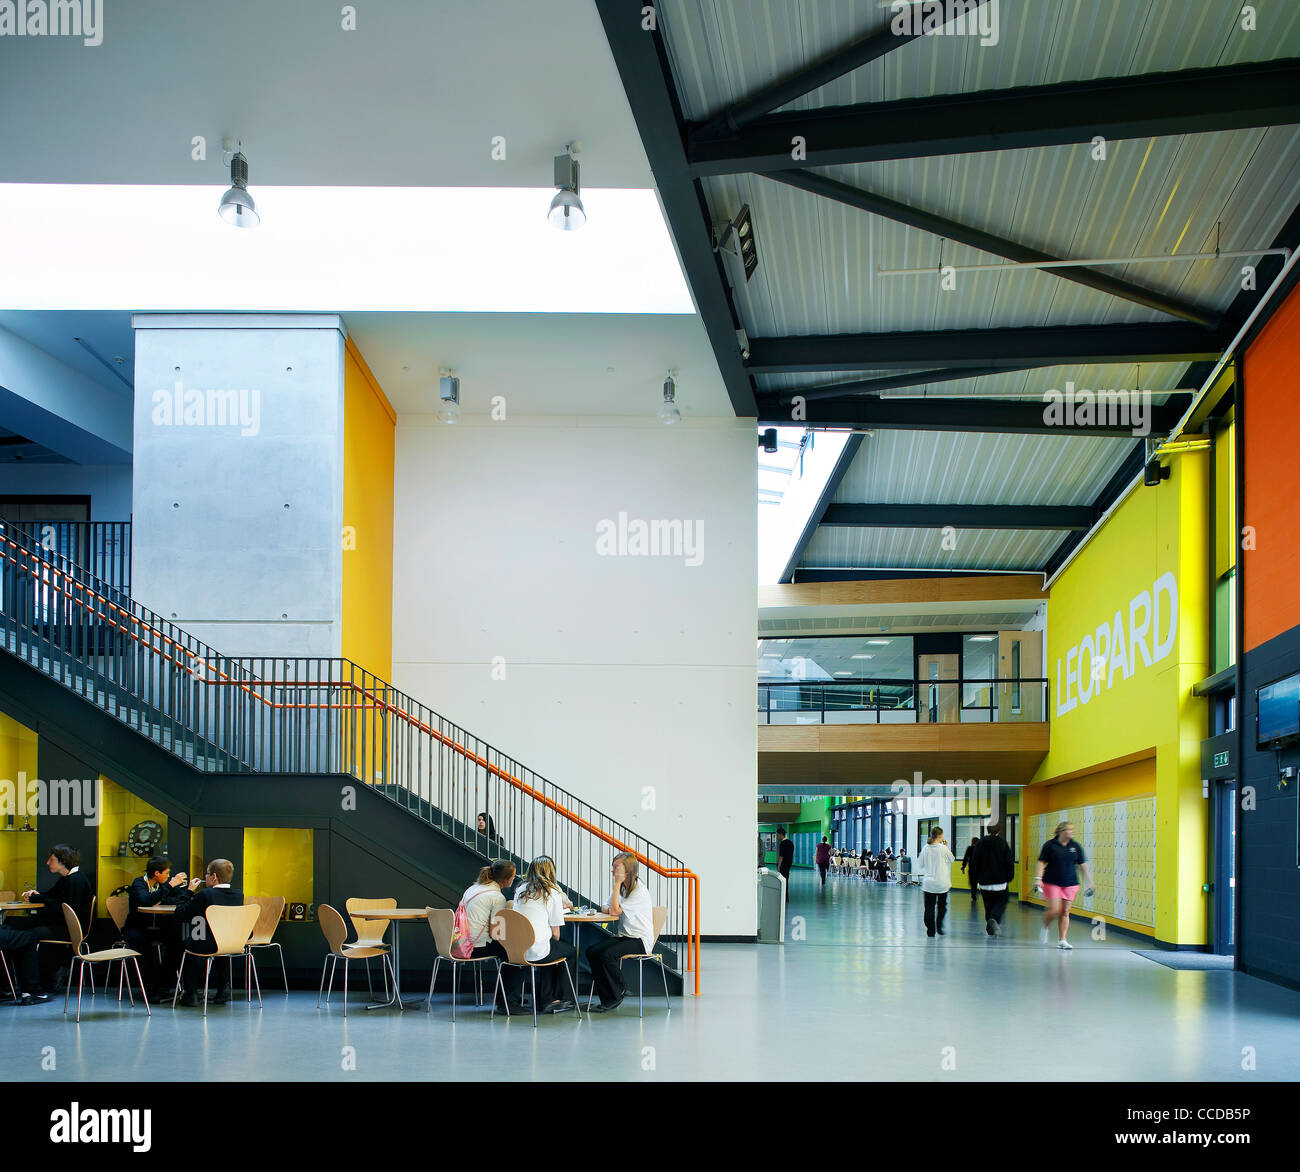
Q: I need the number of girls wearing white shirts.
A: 4